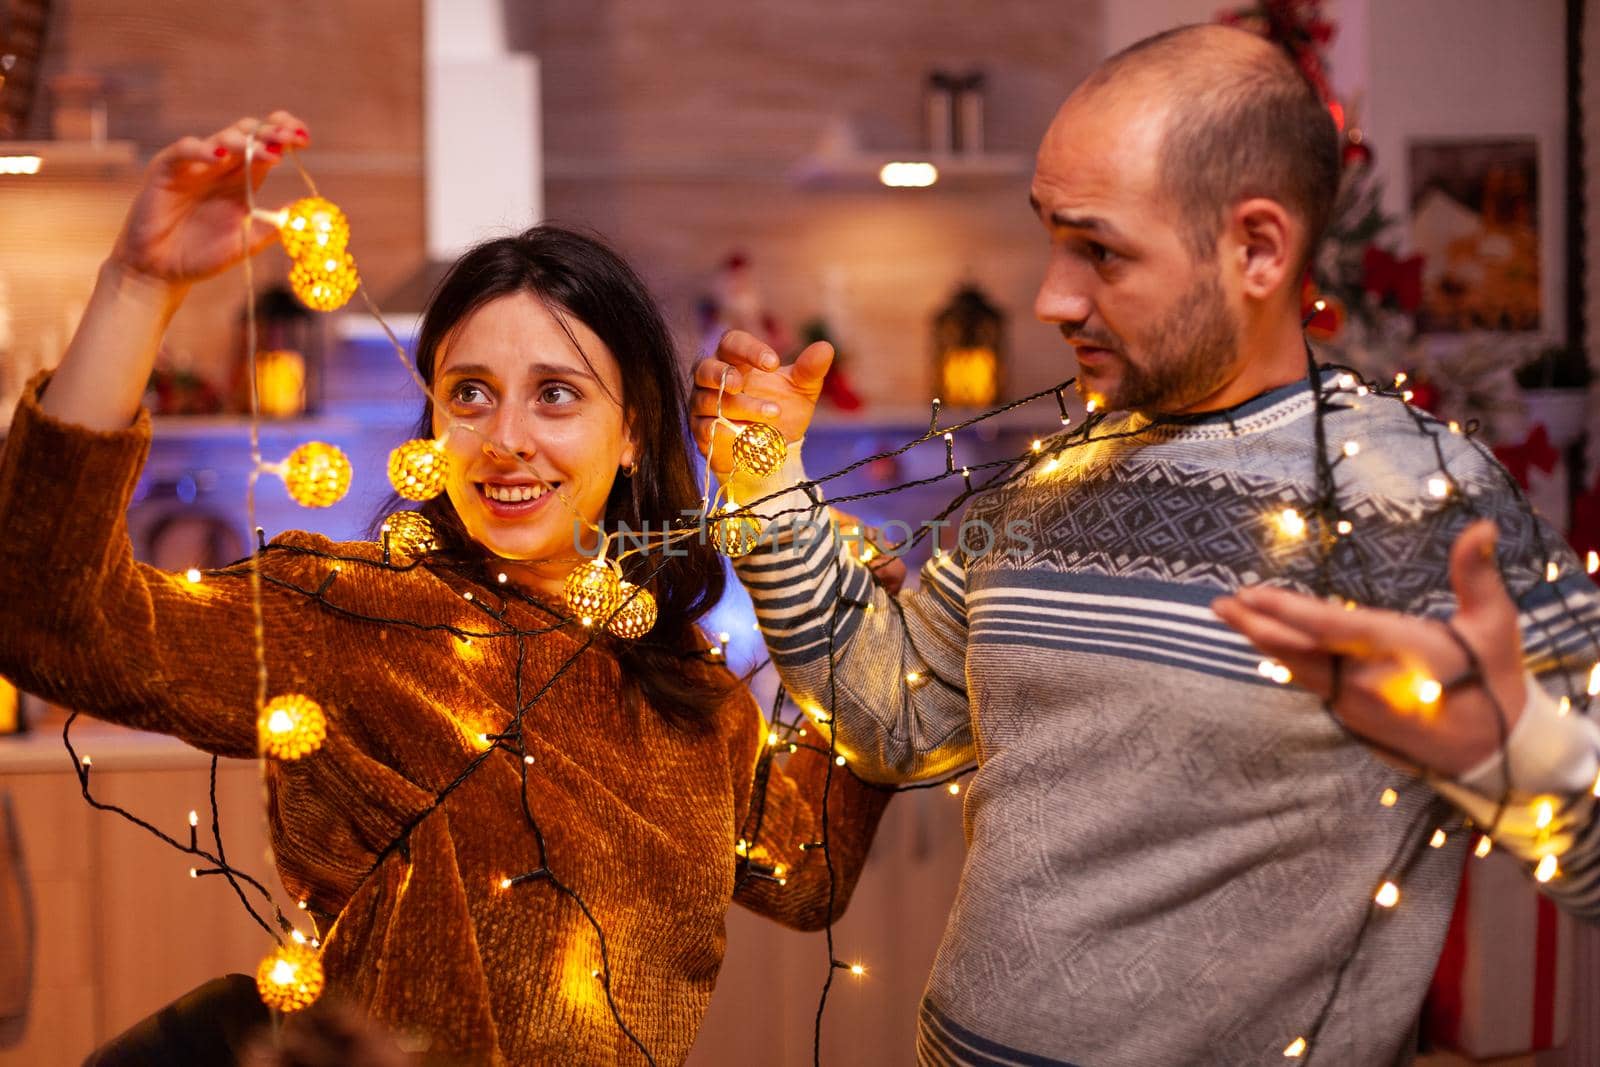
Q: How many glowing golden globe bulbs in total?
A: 11